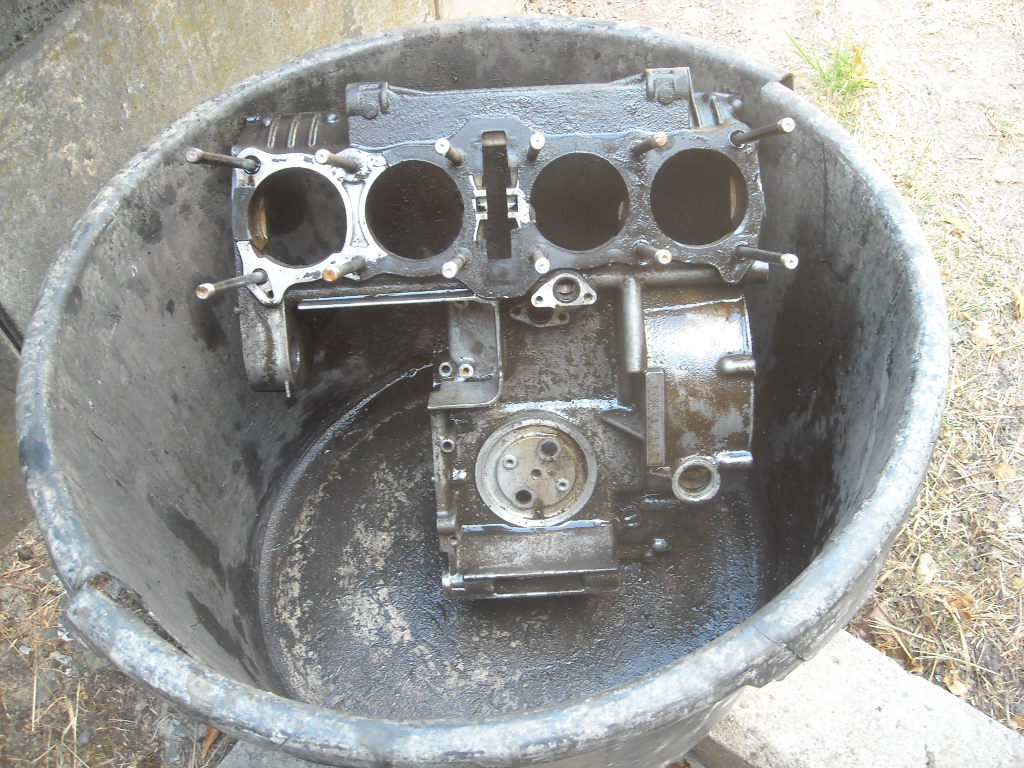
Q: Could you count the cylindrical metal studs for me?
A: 12